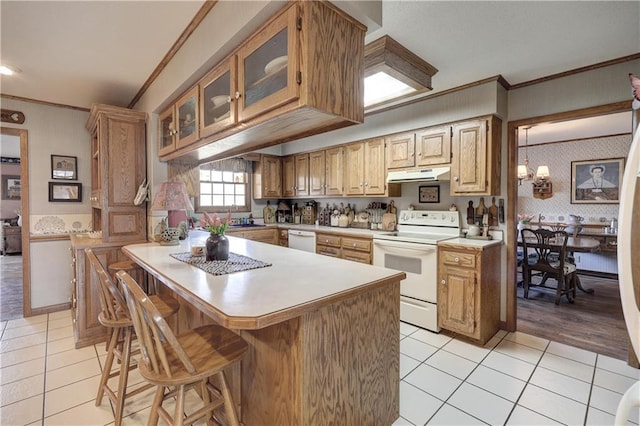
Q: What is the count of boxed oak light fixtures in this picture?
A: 1